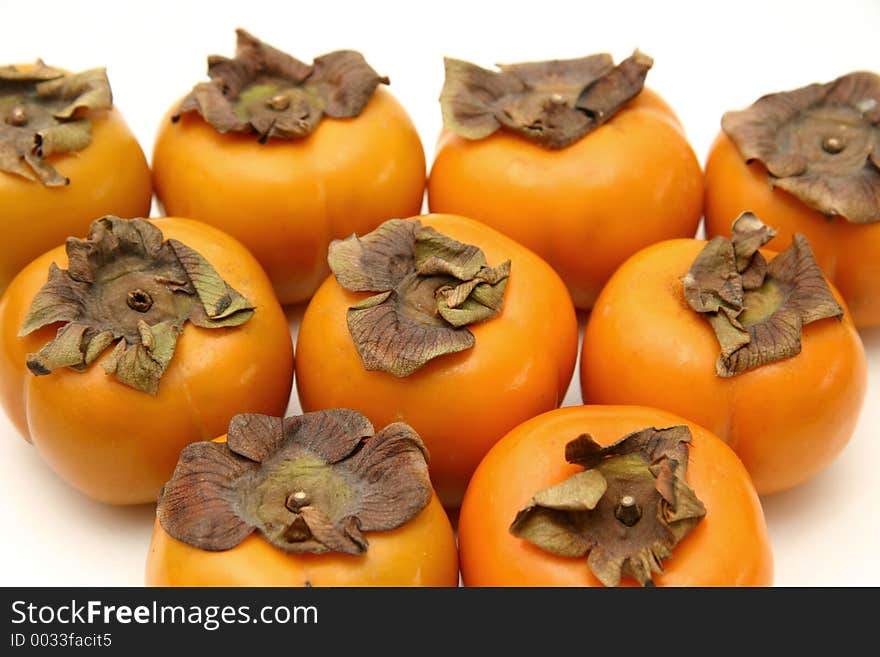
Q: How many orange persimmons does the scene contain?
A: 9